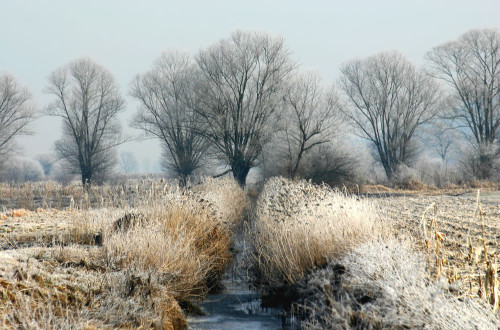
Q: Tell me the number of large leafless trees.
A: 7